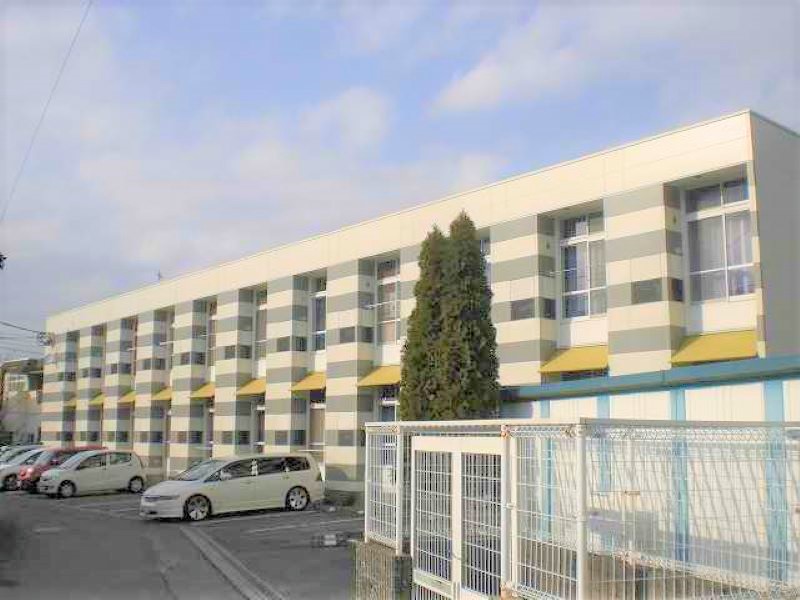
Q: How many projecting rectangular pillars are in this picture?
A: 11